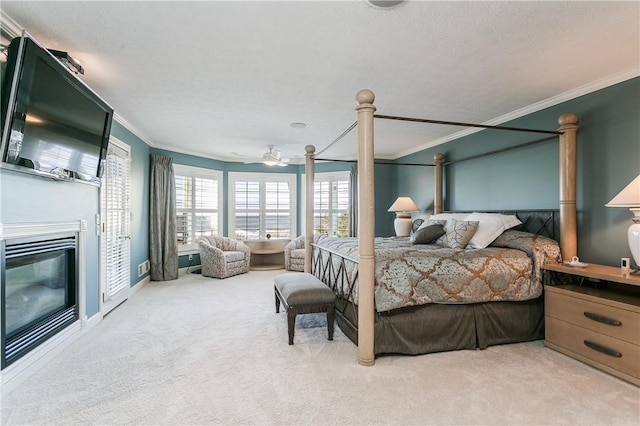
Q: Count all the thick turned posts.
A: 4